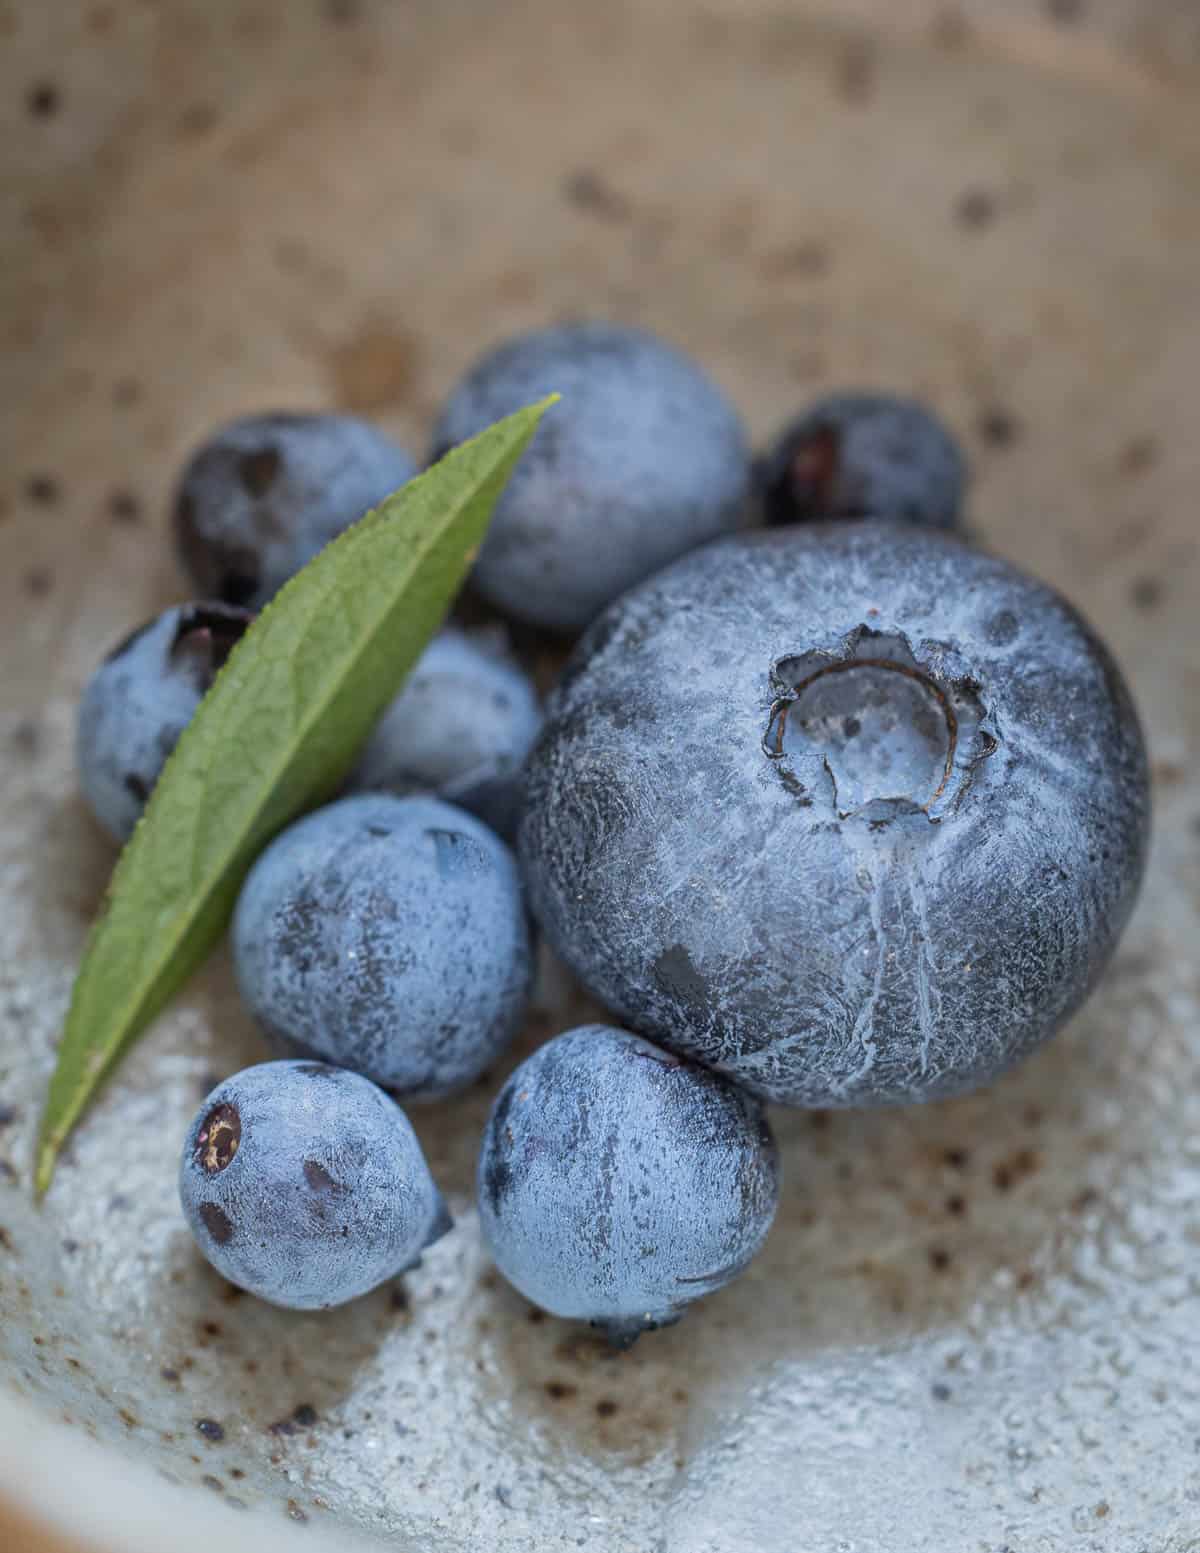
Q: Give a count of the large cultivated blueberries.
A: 1